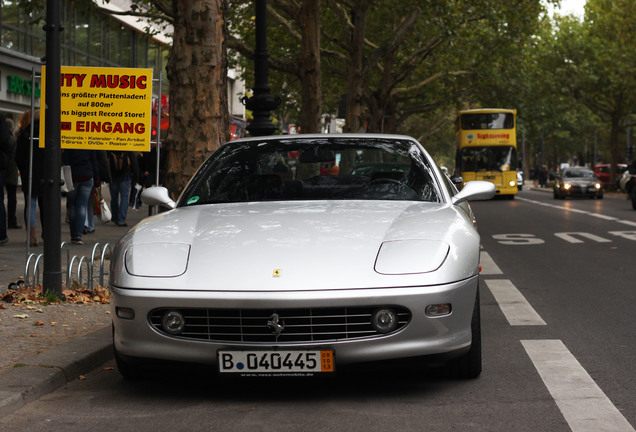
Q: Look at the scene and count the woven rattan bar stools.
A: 0